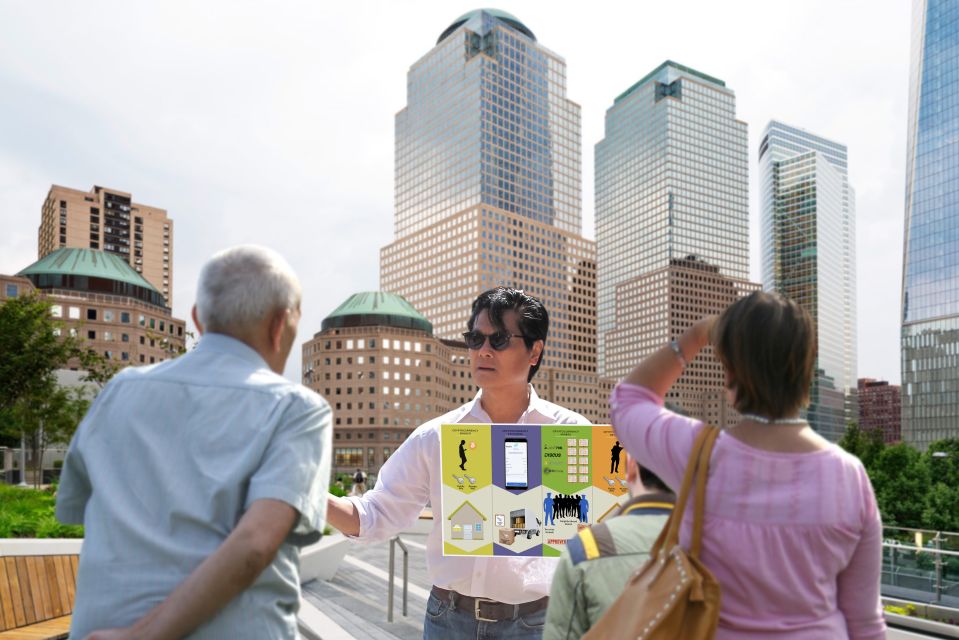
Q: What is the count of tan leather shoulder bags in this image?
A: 1